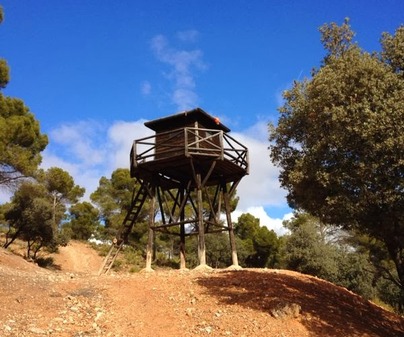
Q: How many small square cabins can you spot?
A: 1